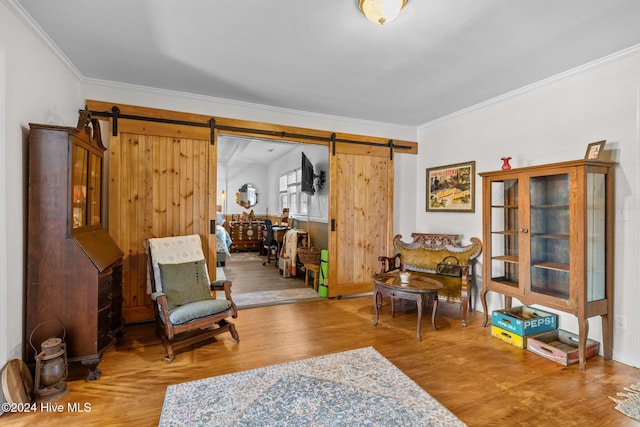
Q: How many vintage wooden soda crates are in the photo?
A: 3